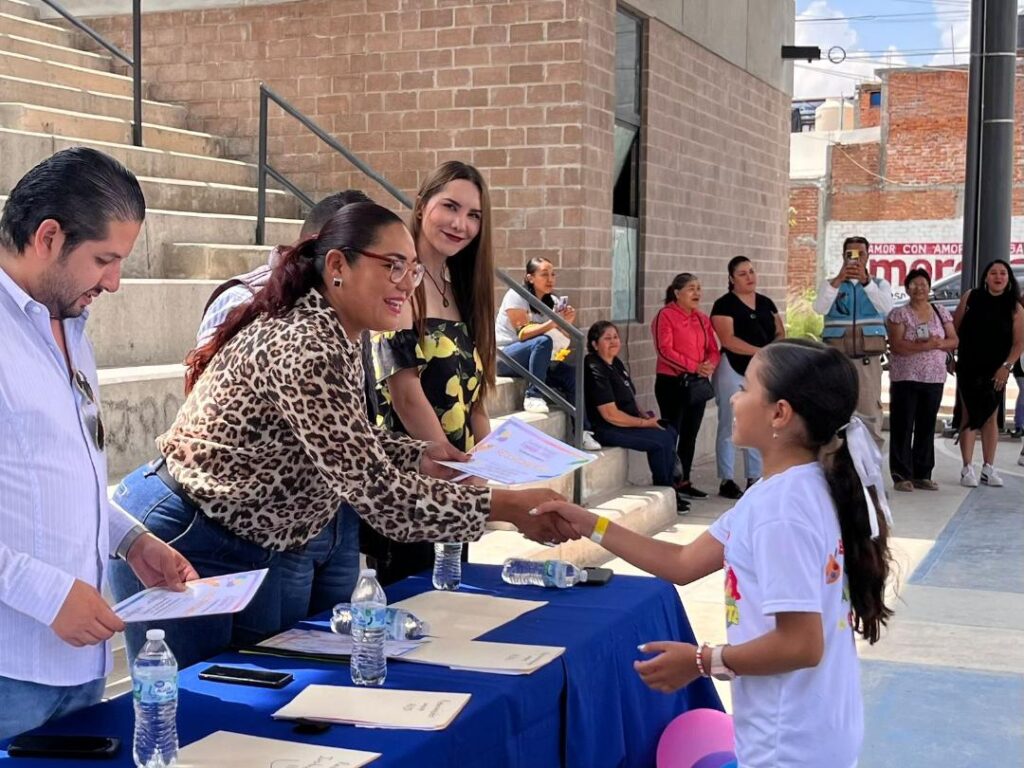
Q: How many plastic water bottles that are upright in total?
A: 3